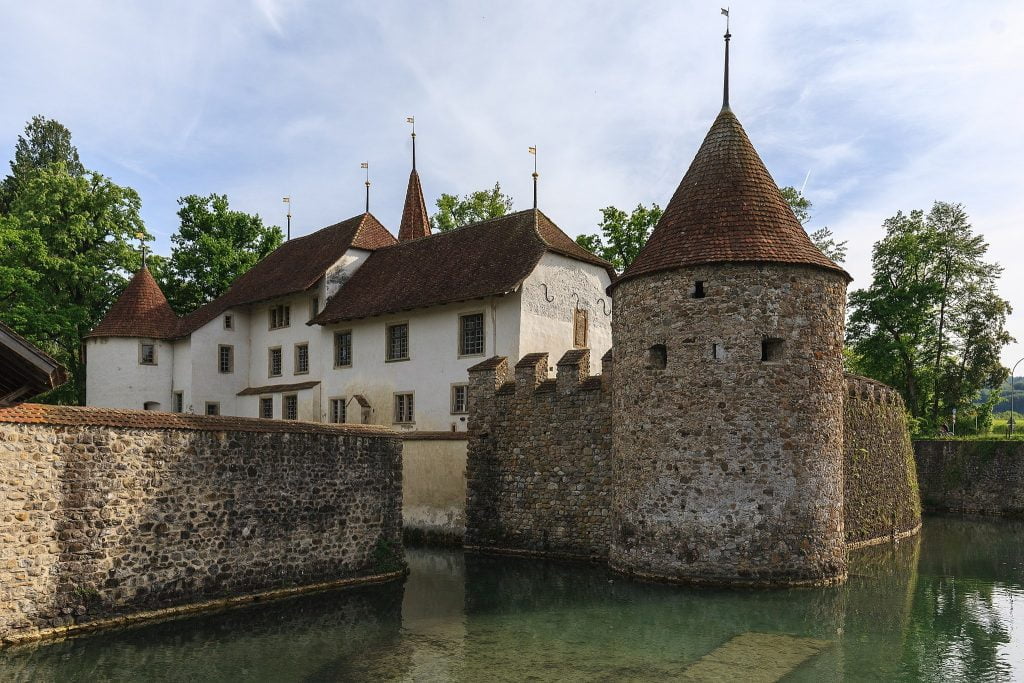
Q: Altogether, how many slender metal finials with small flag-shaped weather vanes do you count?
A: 6